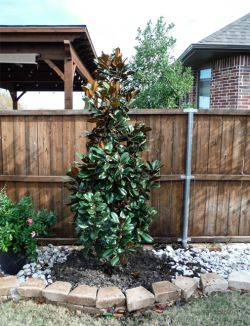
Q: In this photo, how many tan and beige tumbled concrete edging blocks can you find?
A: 10